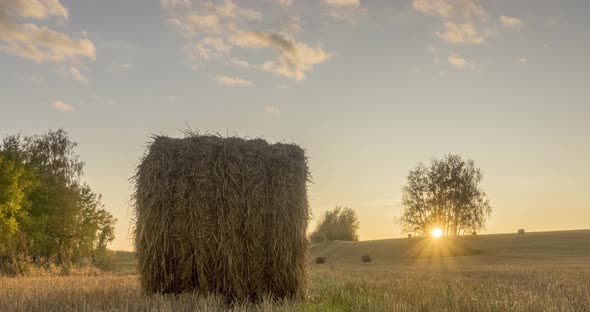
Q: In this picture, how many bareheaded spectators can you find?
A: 0